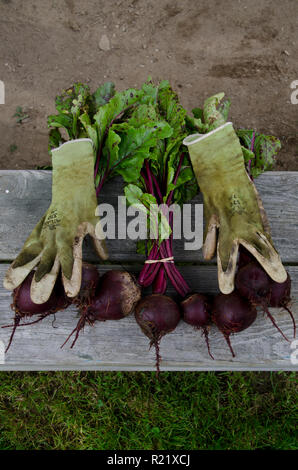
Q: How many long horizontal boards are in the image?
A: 2